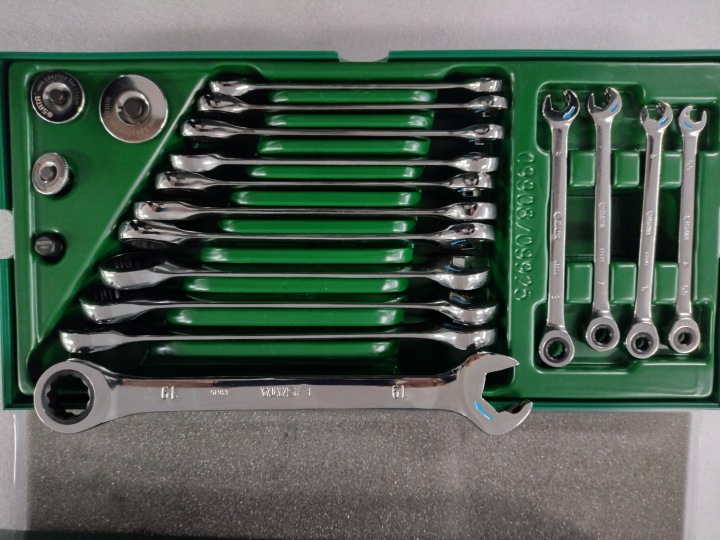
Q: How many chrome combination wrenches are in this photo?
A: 15